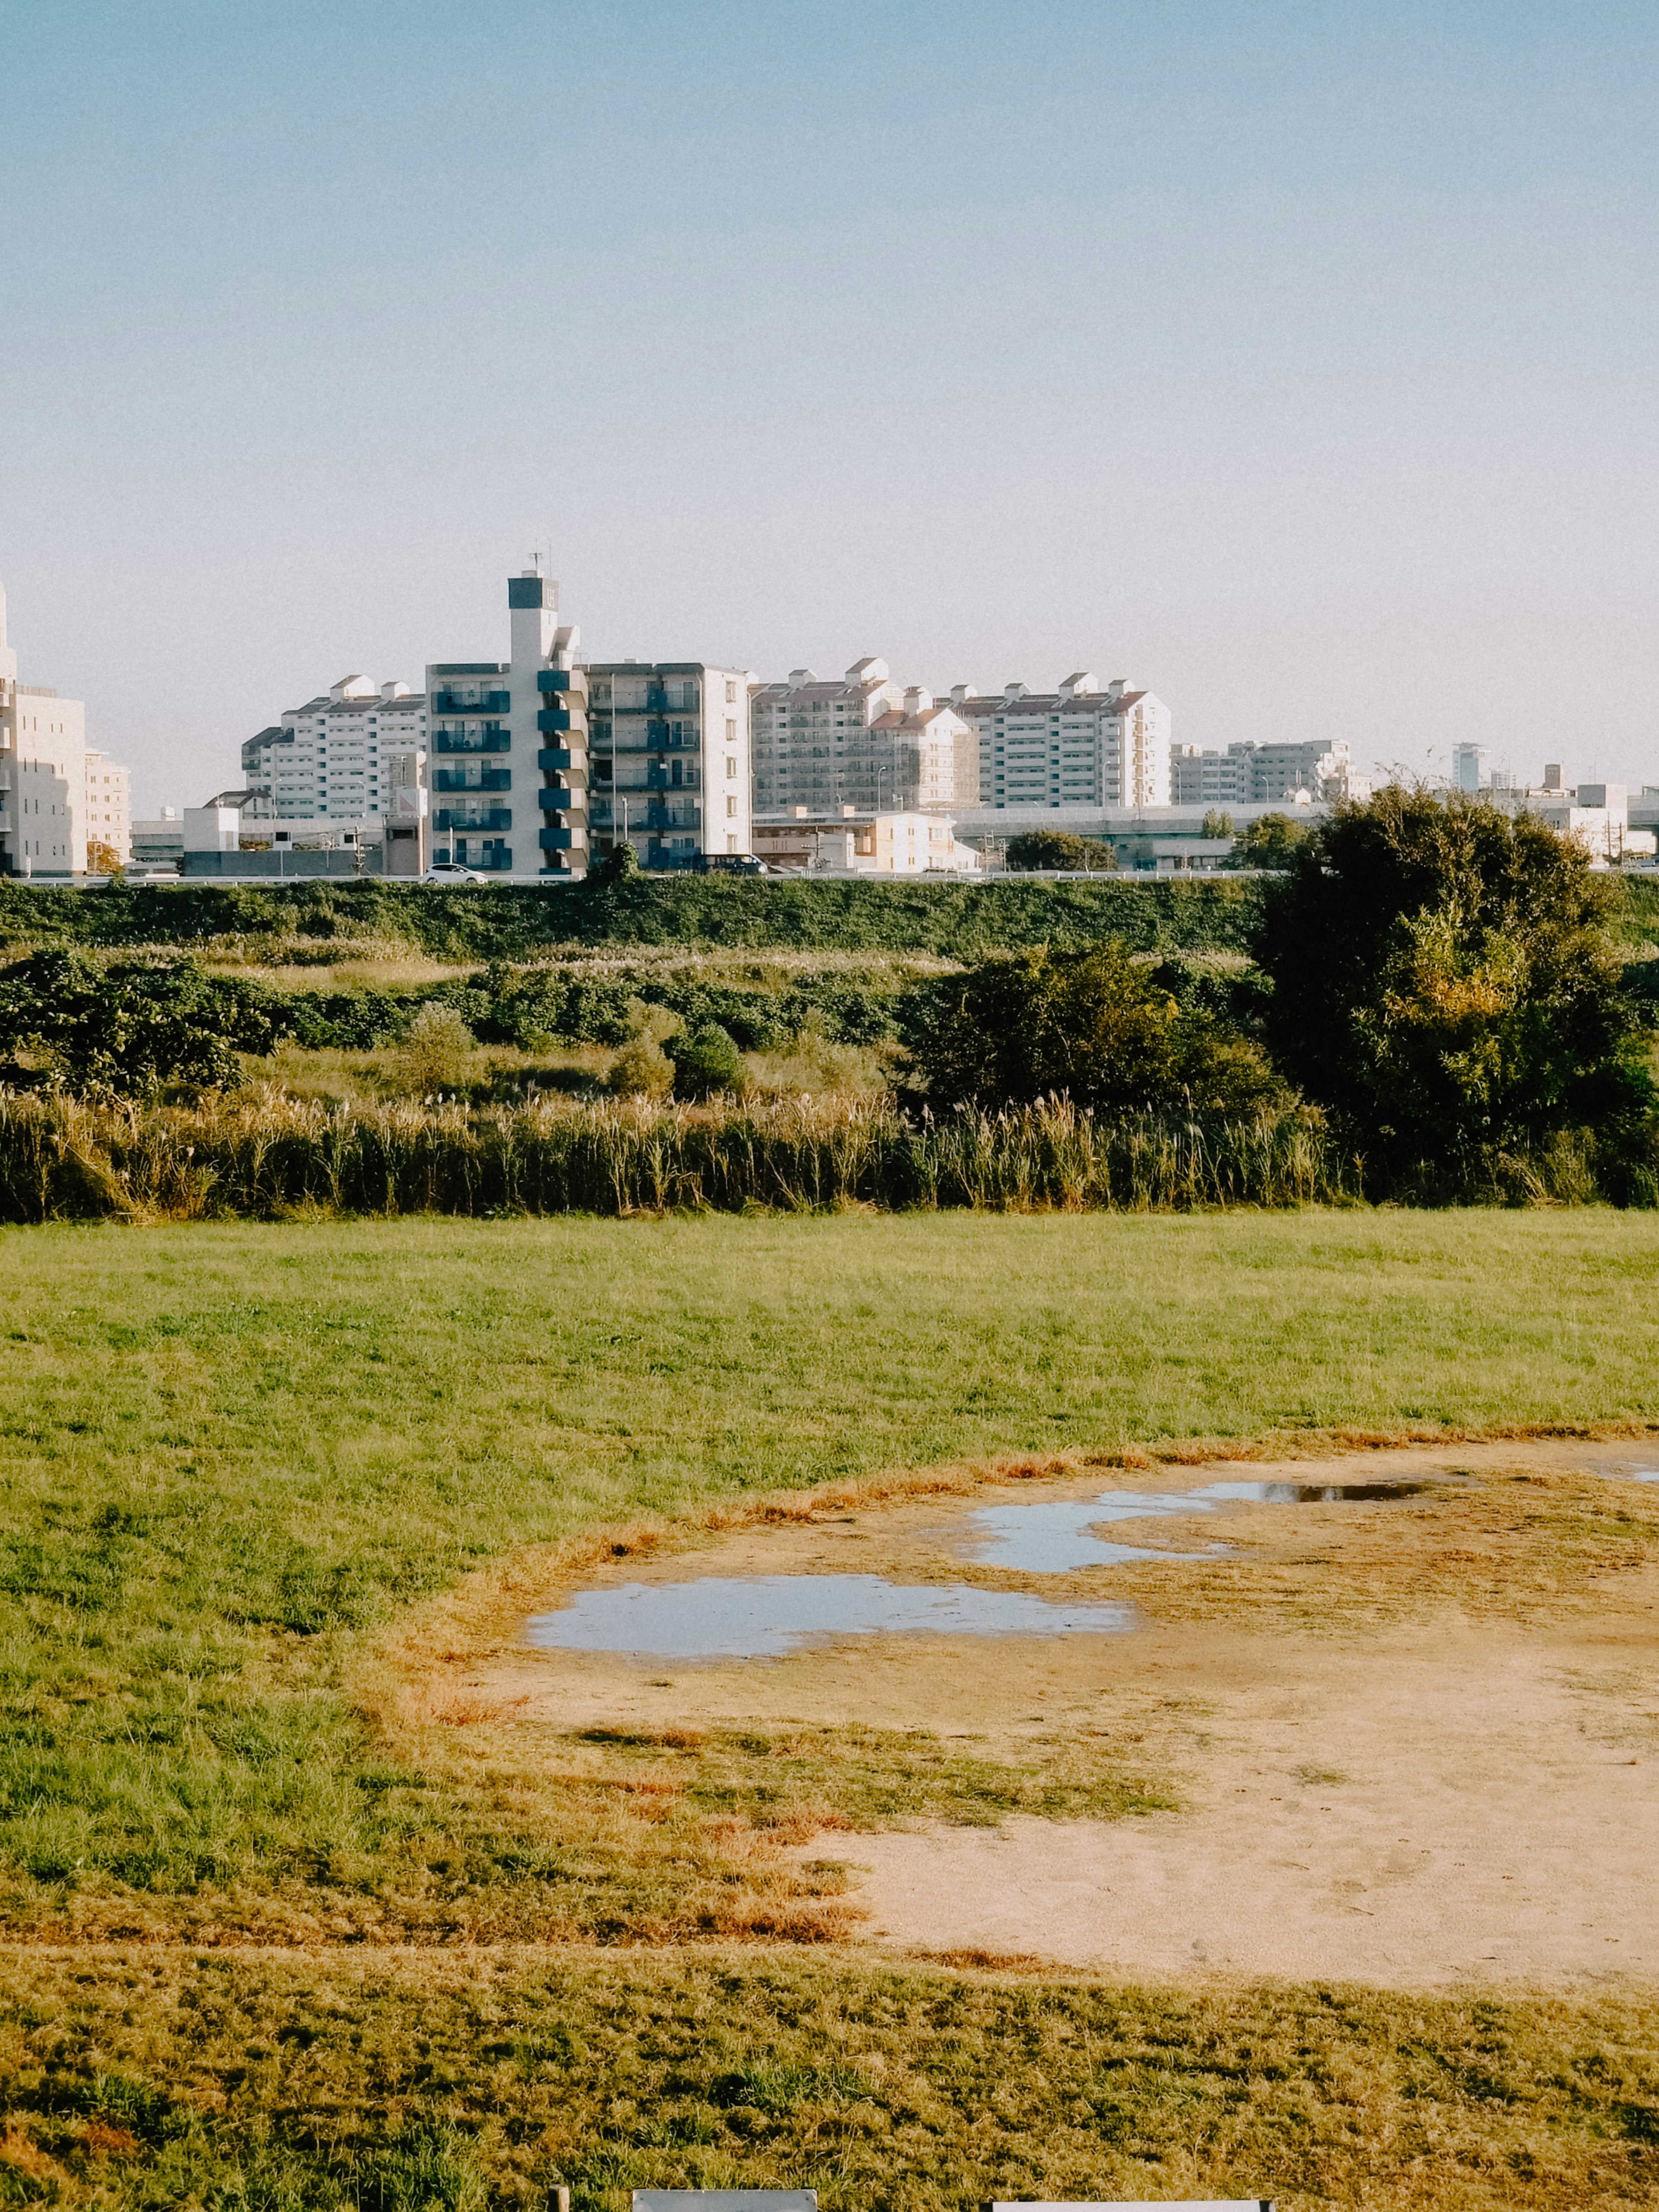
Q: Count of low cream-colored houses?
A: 1